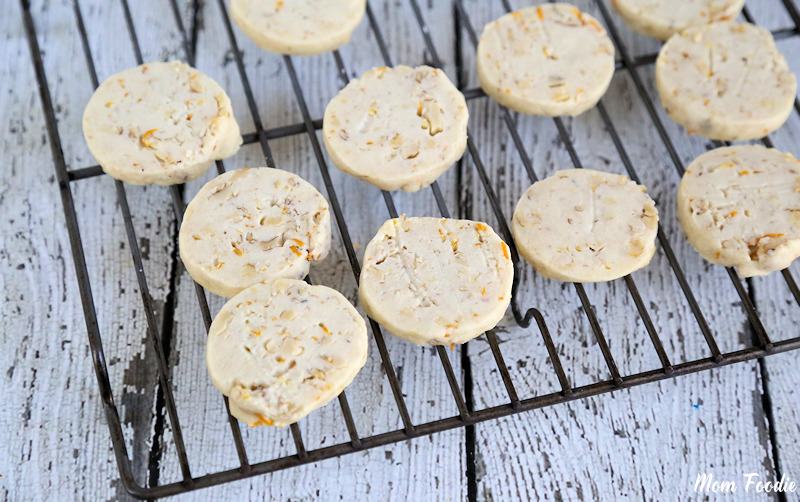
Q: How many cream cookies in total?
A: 11